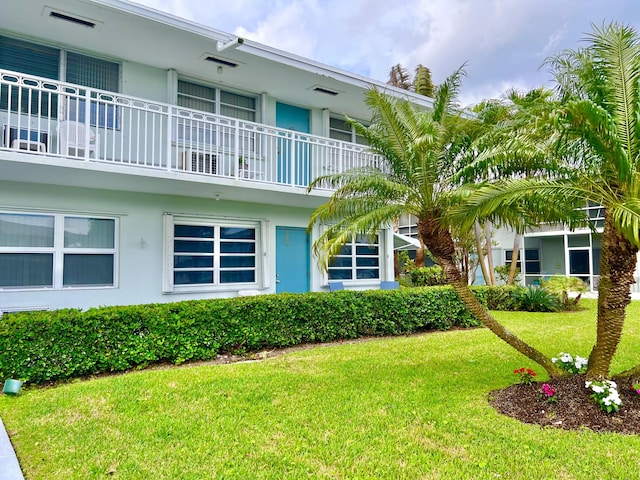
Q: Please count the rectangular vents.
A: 3